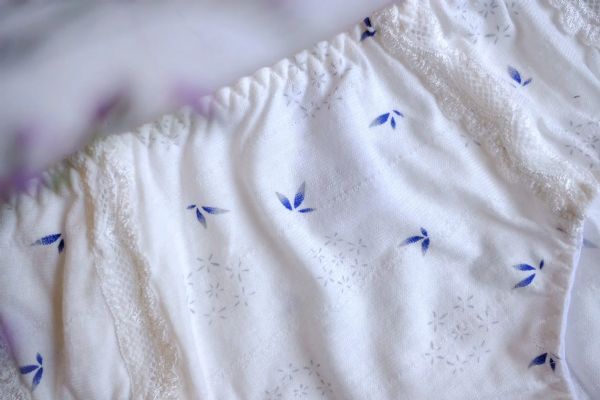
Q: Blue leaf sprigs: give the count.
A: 10